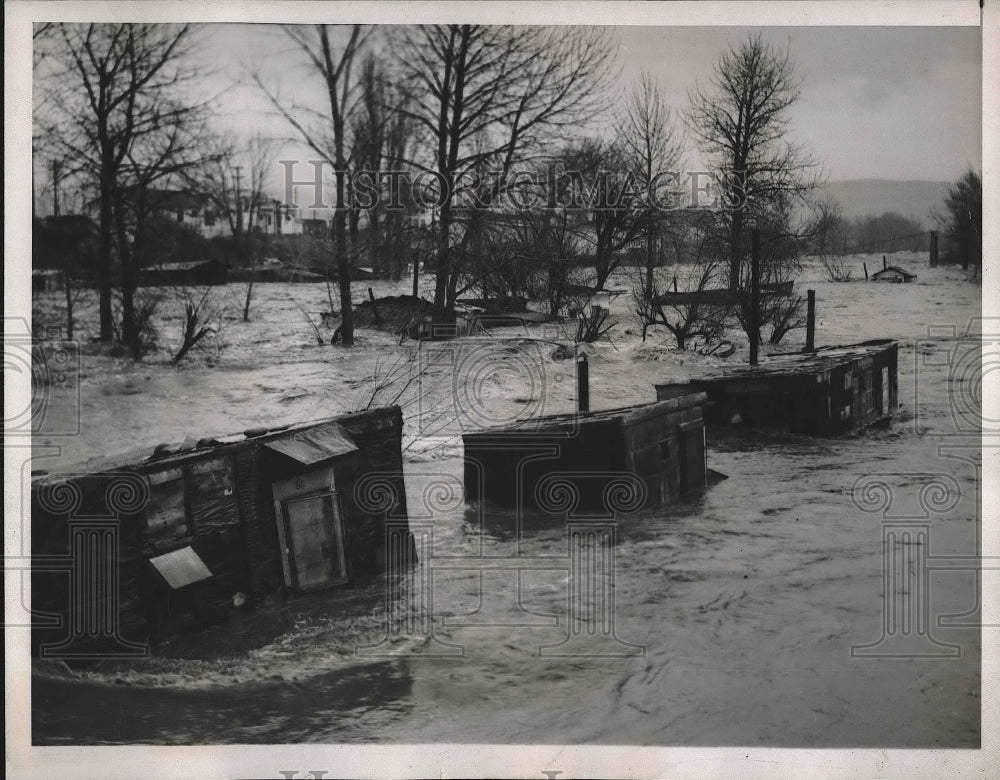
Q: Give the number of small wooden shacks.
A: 3